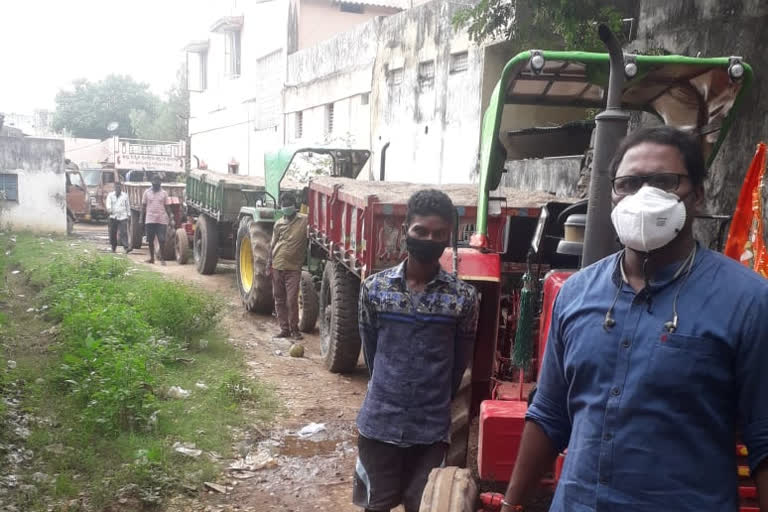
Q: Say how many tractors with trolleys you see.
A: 3